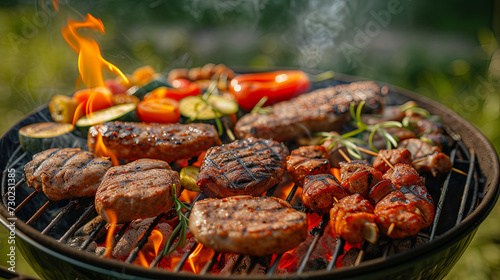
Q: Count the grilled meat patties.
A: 4